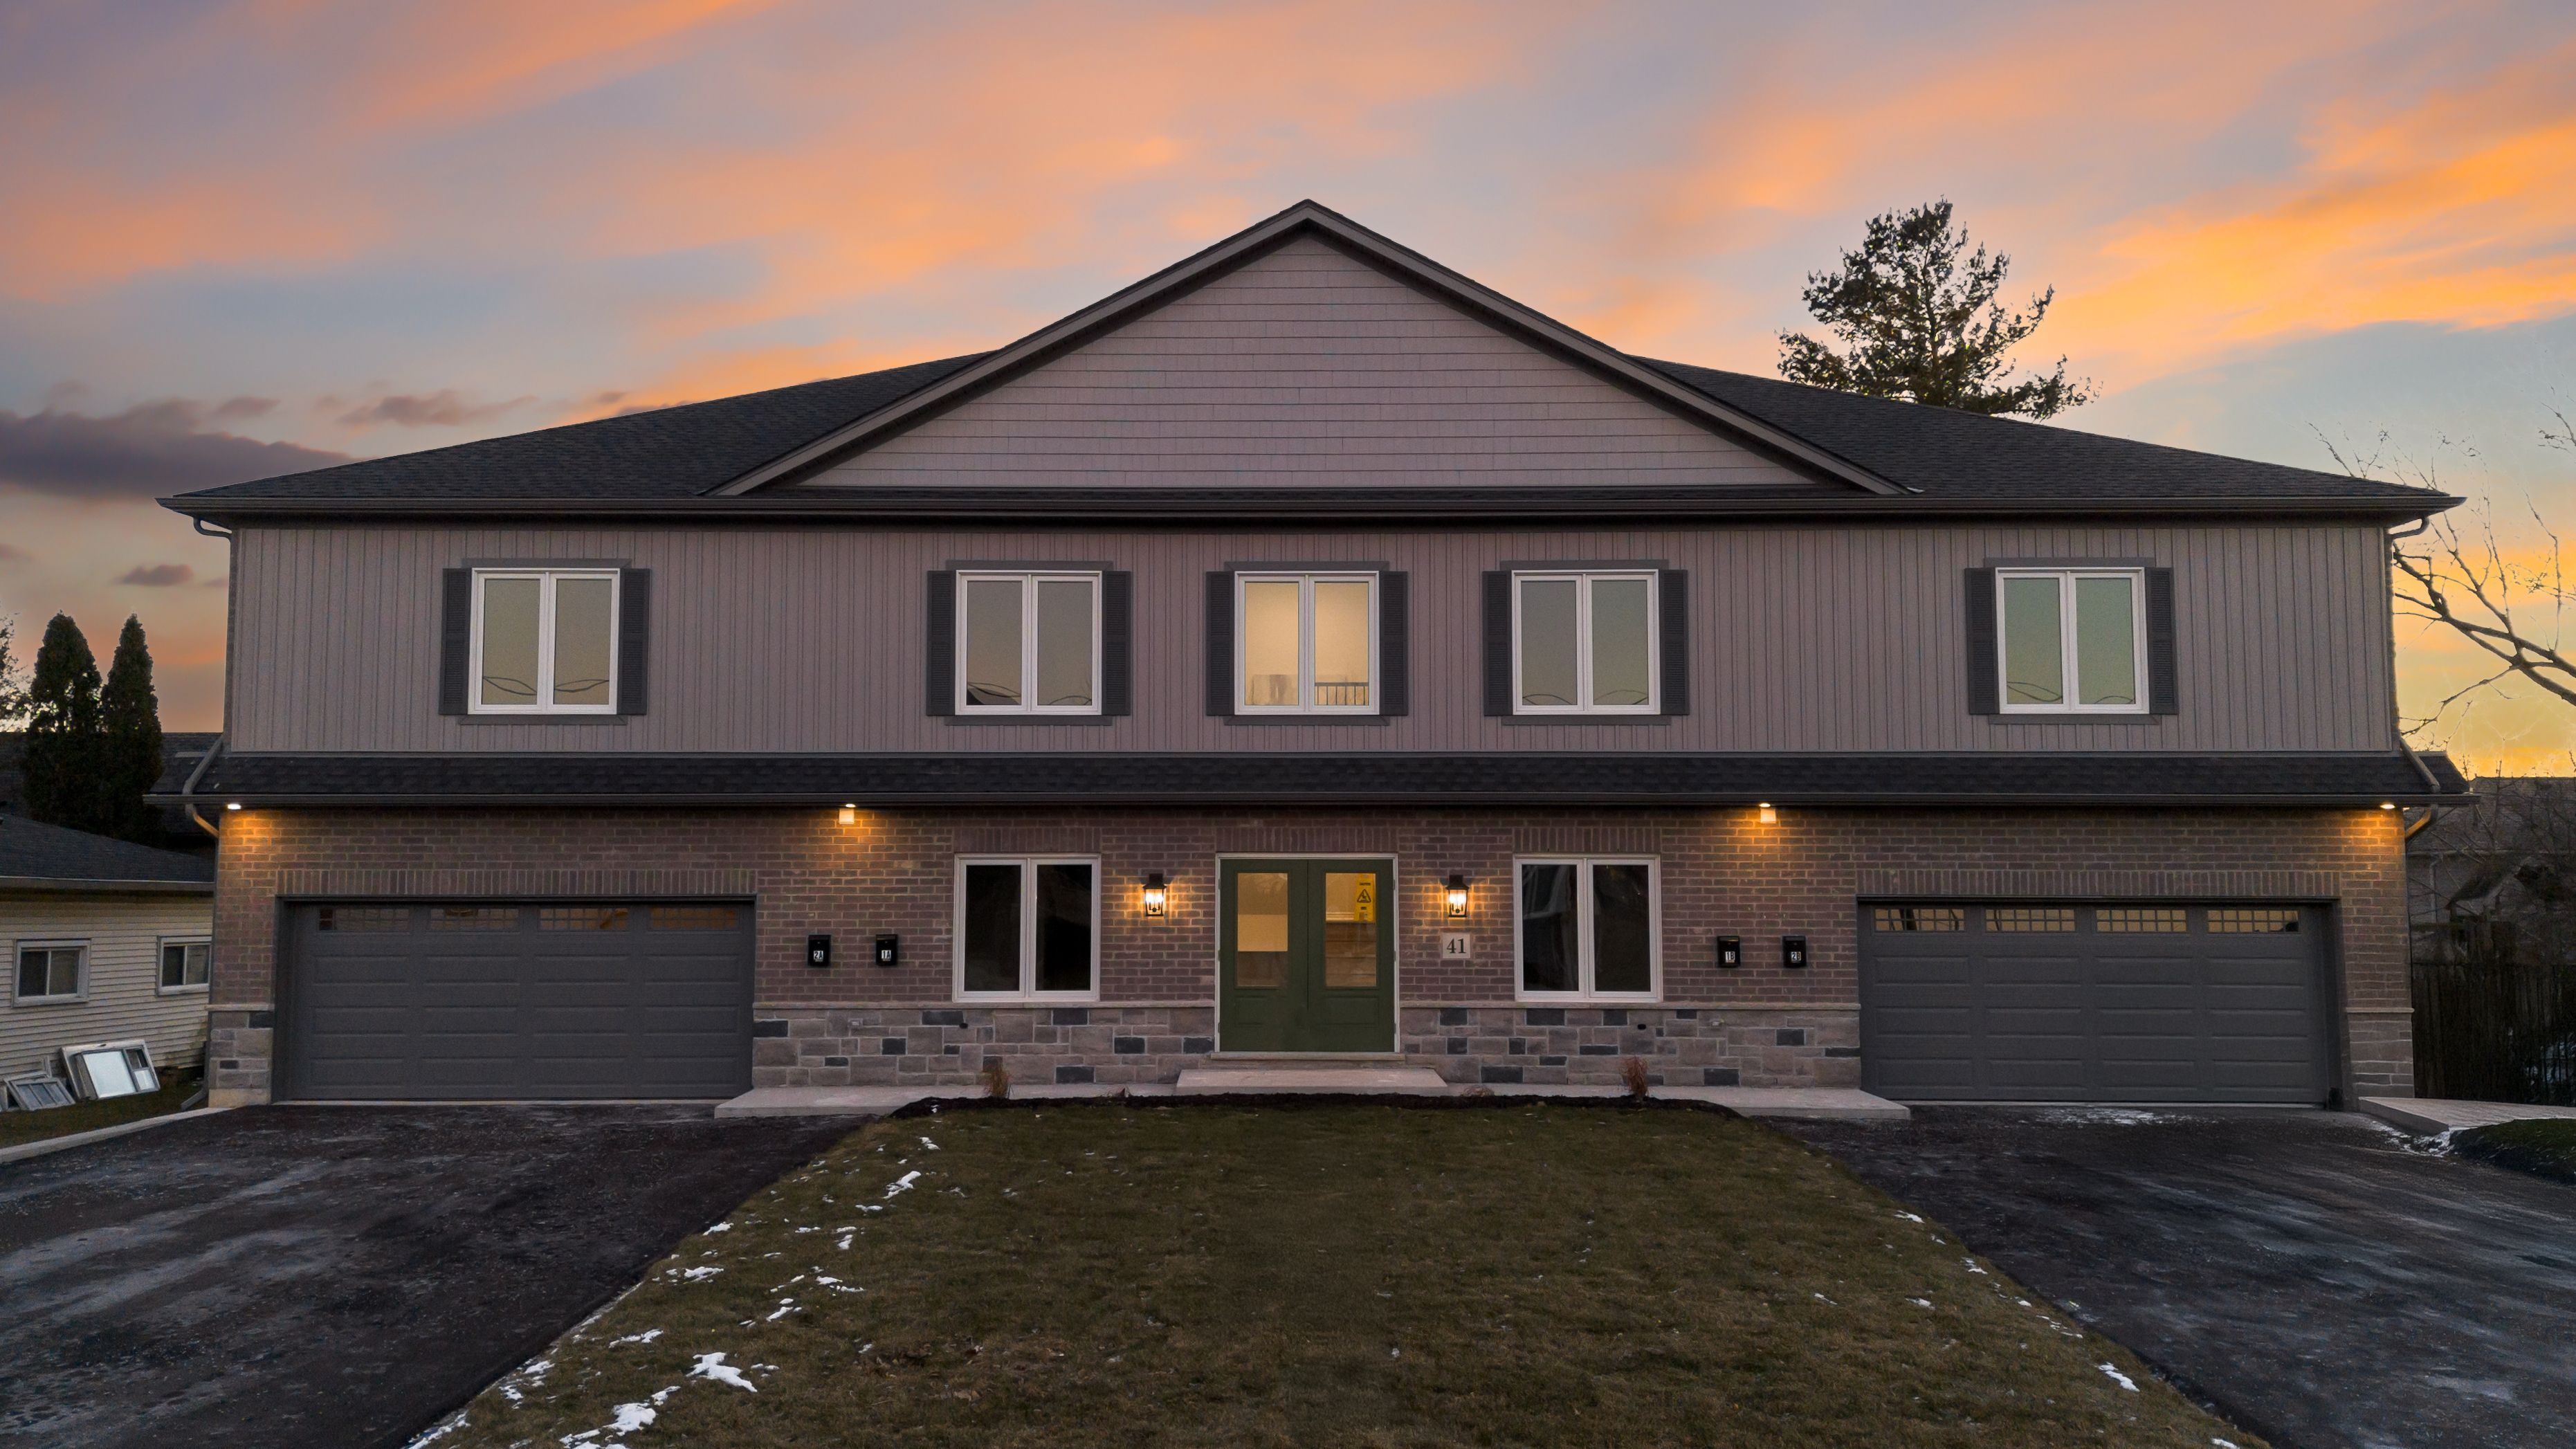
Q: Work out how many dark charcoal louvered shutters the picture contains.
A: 10